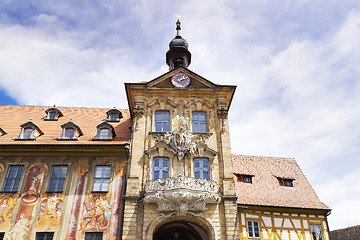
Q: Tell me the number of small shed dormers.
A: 2